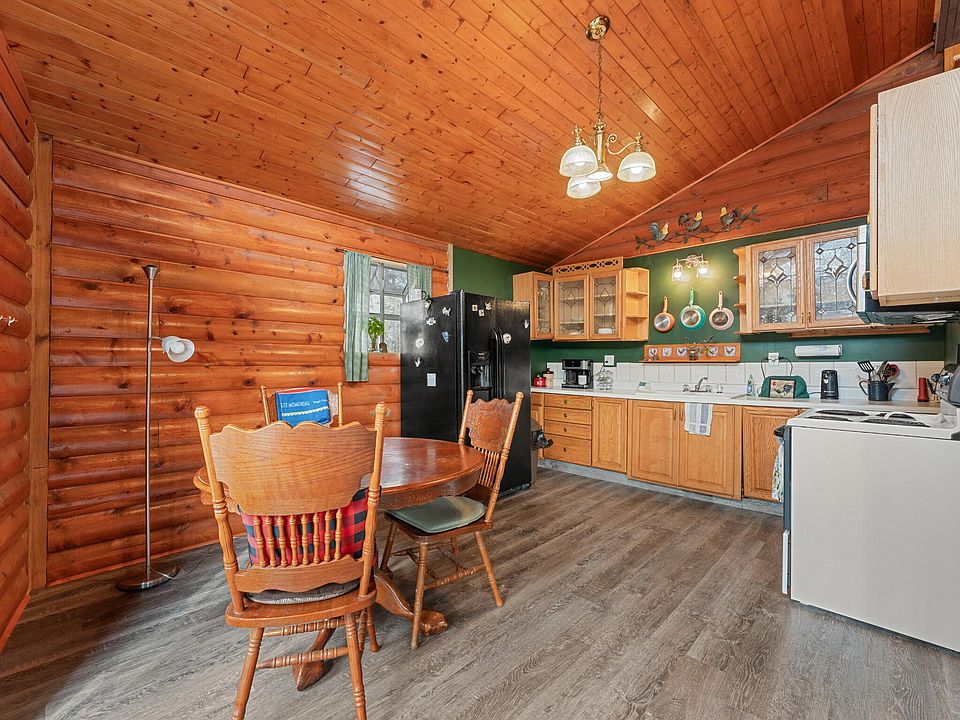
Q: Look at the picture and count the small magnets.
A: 12